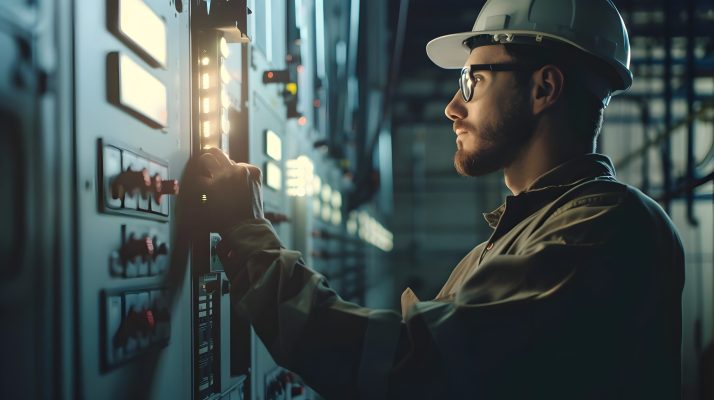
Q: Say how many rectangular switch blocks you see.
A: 3